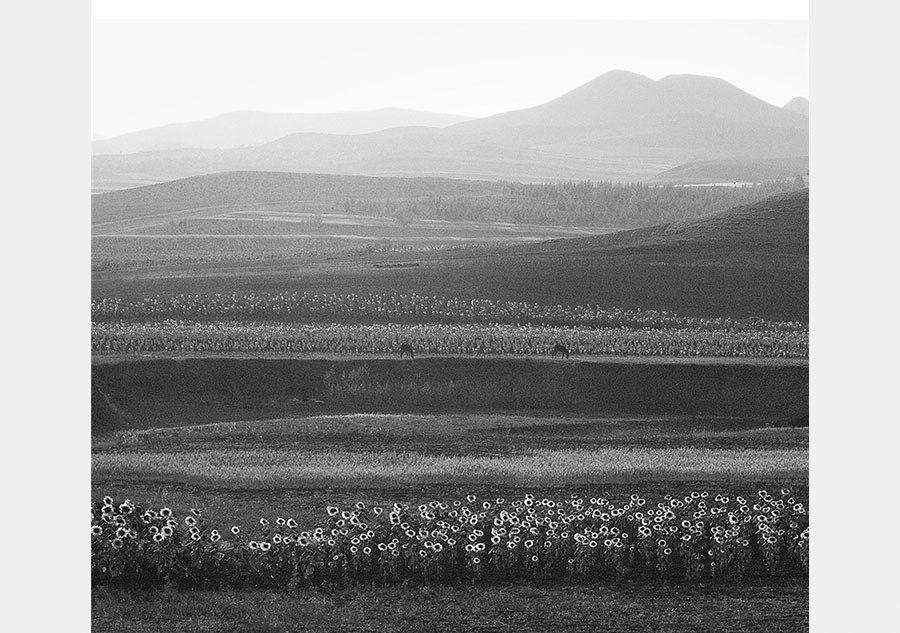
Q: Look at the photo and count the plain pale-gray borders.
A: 2